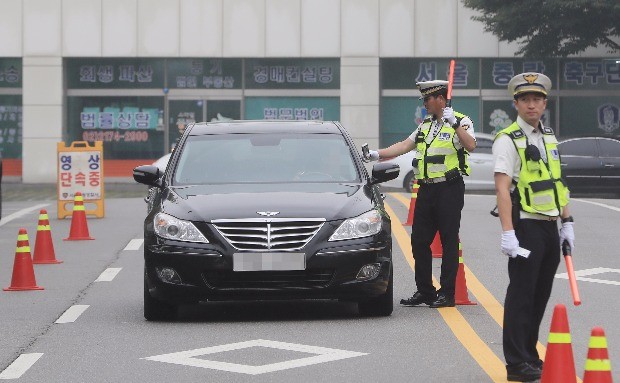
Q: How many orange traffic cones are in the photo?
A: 8